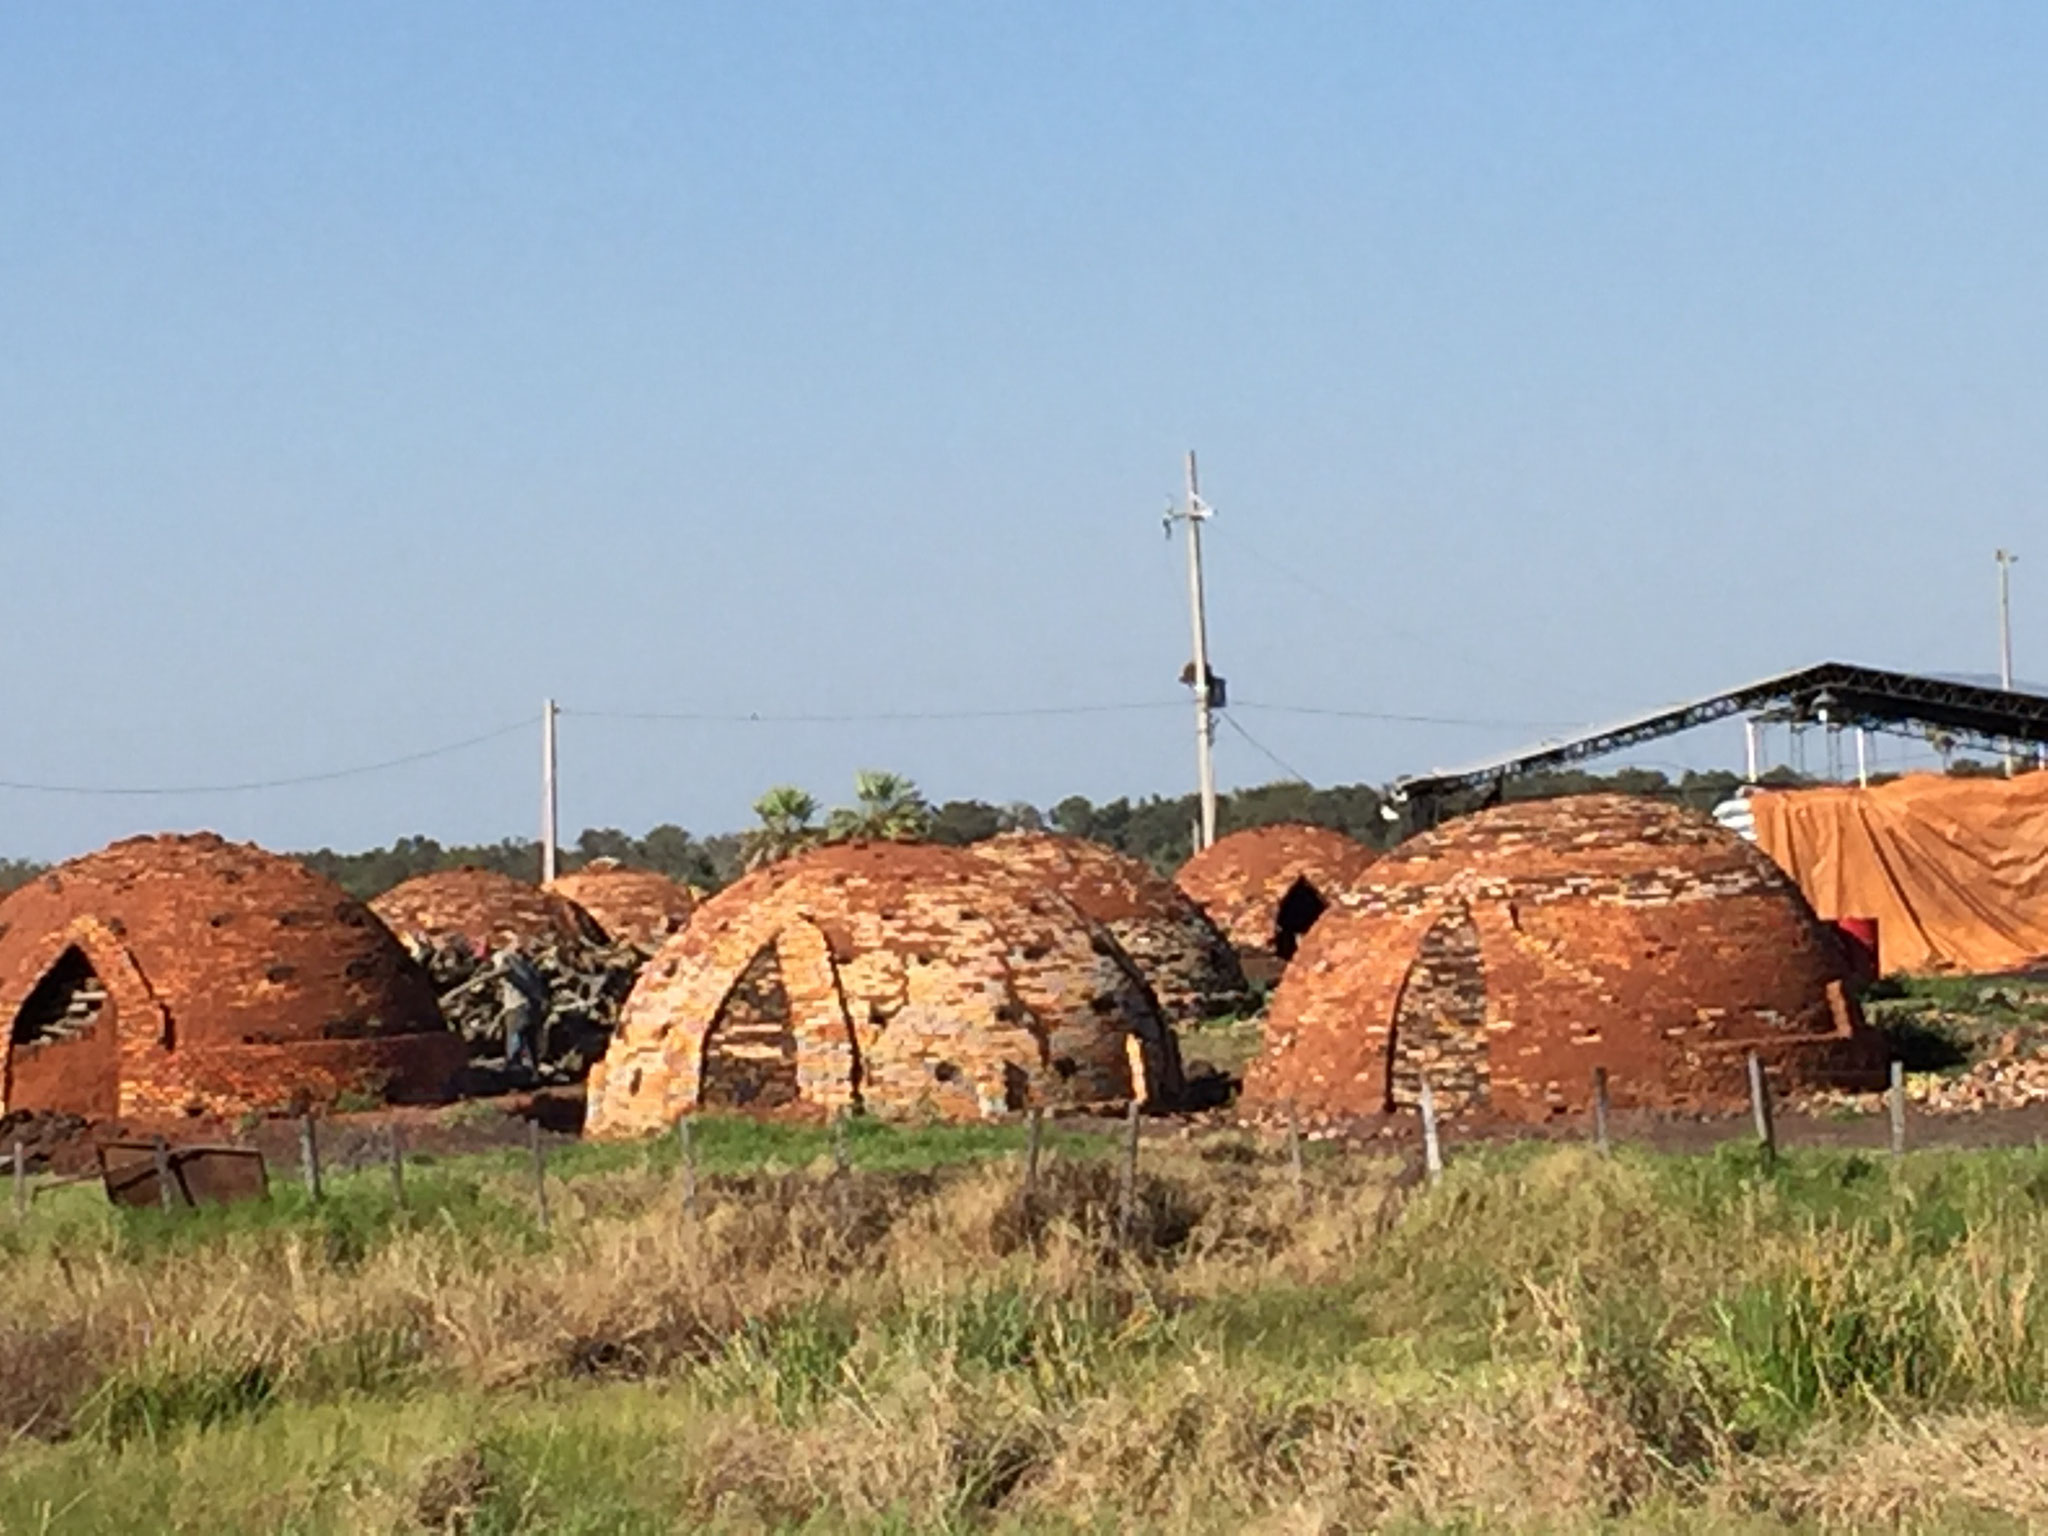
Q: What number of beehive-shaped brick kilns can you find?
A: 7